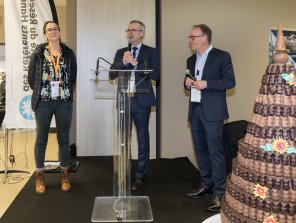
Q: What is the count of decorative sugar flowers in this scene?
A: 4